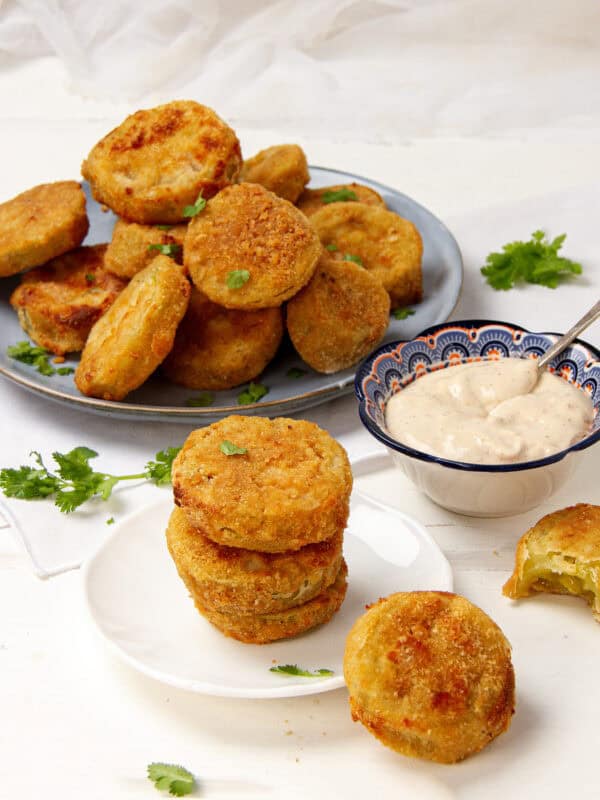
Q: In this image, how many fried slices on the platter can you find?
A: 11